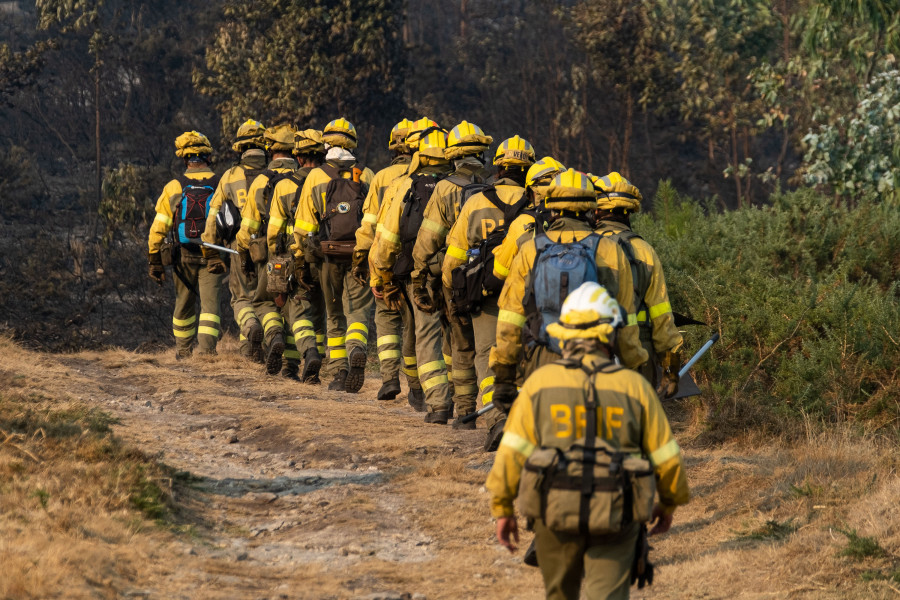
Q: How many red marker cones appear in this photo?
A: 0